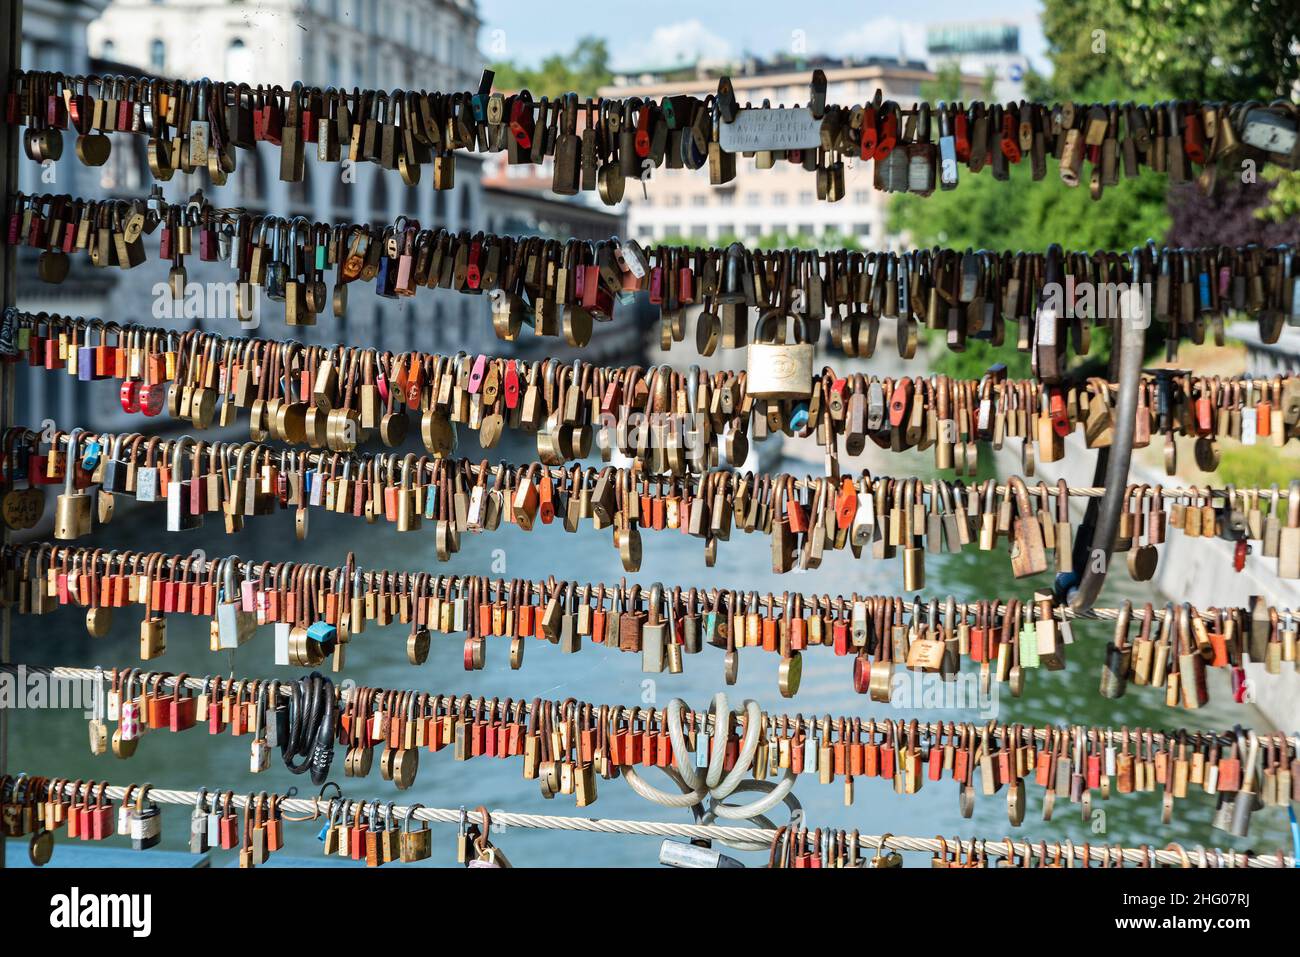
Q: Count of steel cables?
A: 7